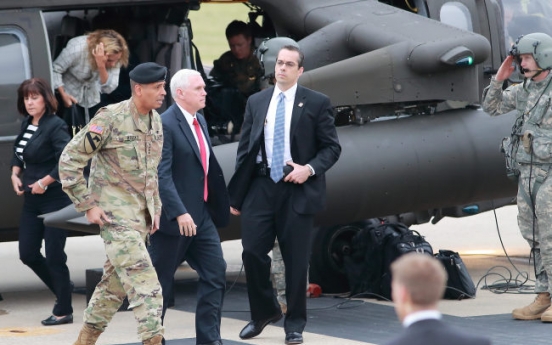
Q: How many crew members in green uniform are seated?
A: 1